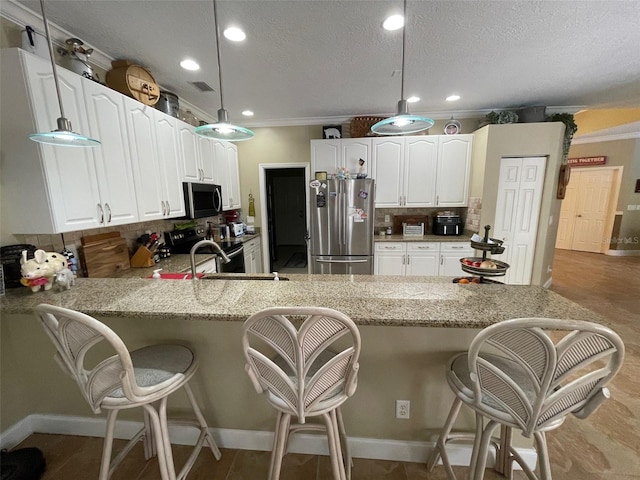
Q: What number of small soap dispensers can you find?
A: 2